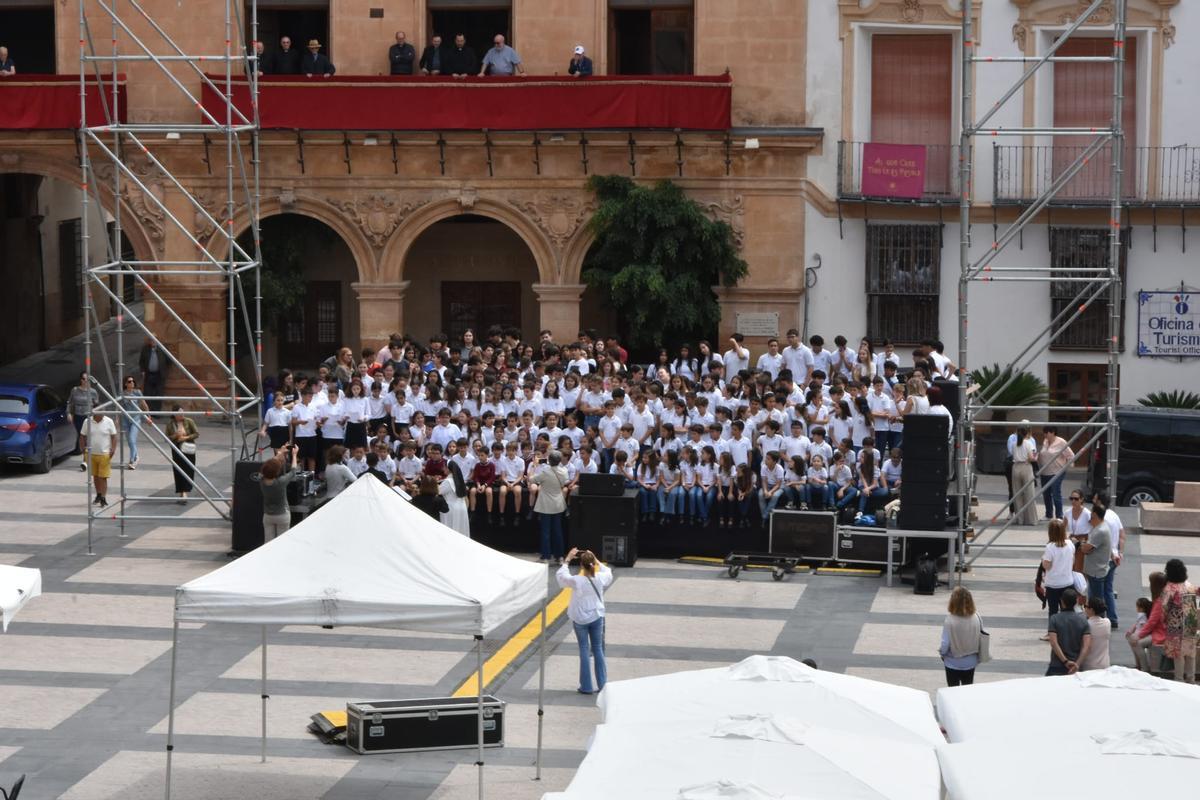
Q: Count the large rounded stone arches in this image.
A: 4